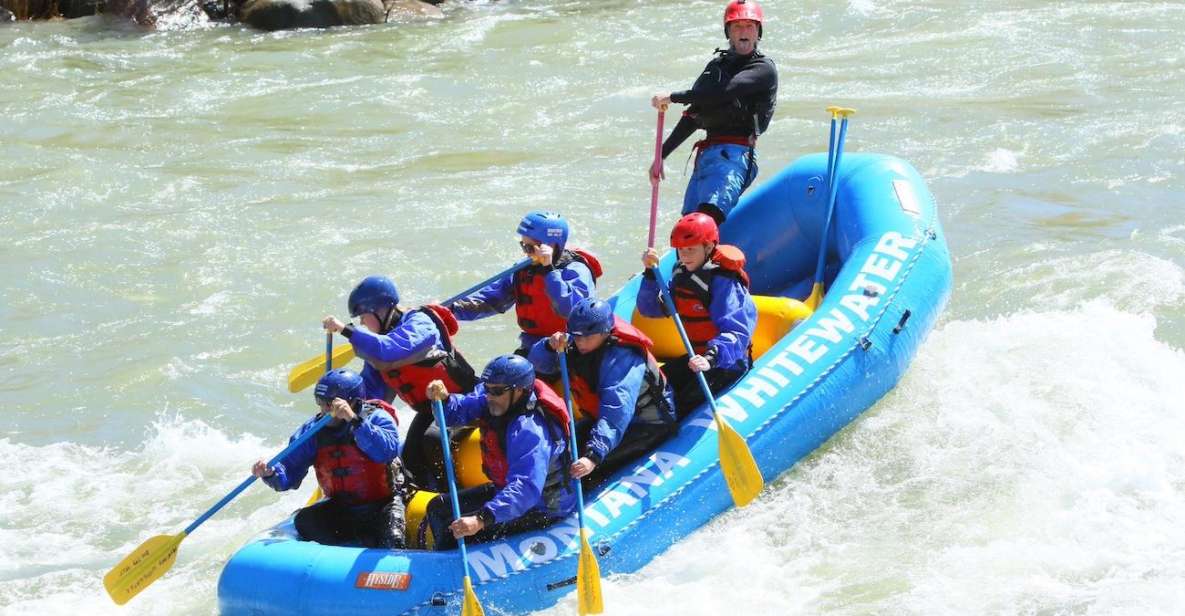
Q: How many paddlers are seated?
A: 6